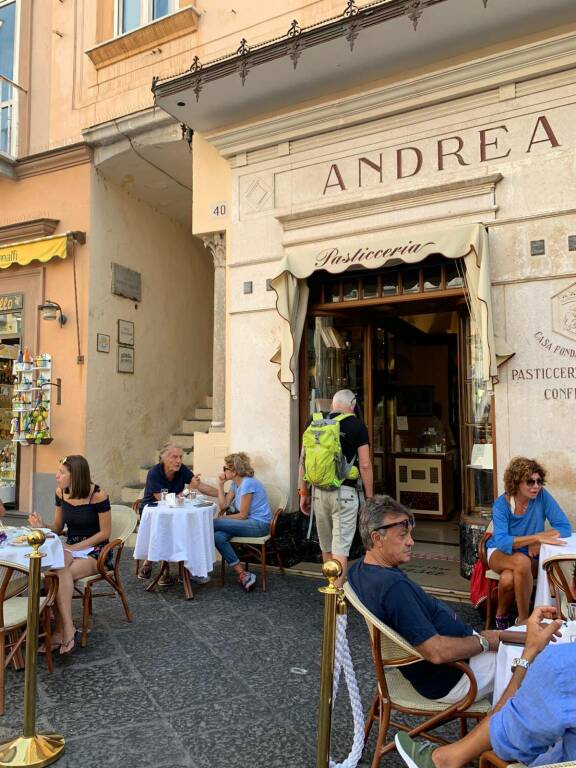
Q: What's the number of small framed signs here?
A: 3